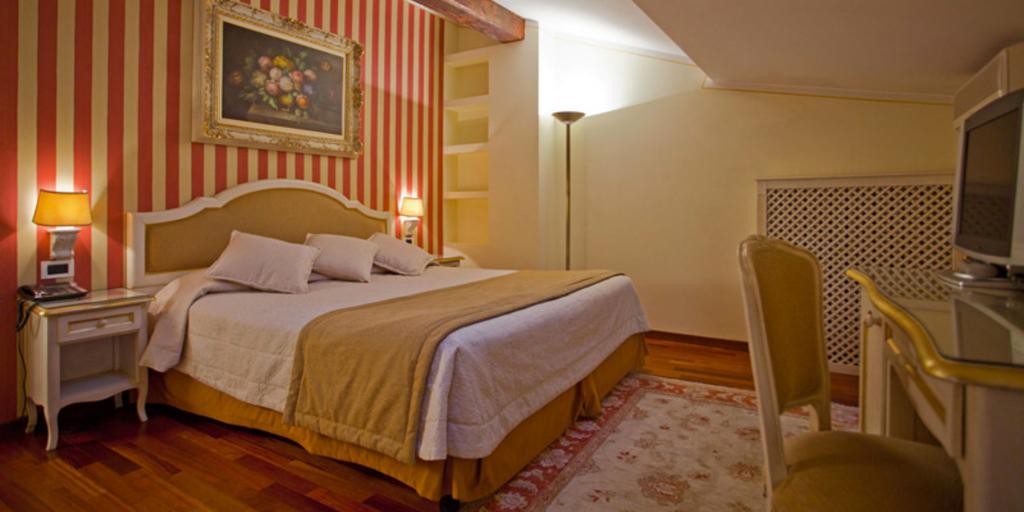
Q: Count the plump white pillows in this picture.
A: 3